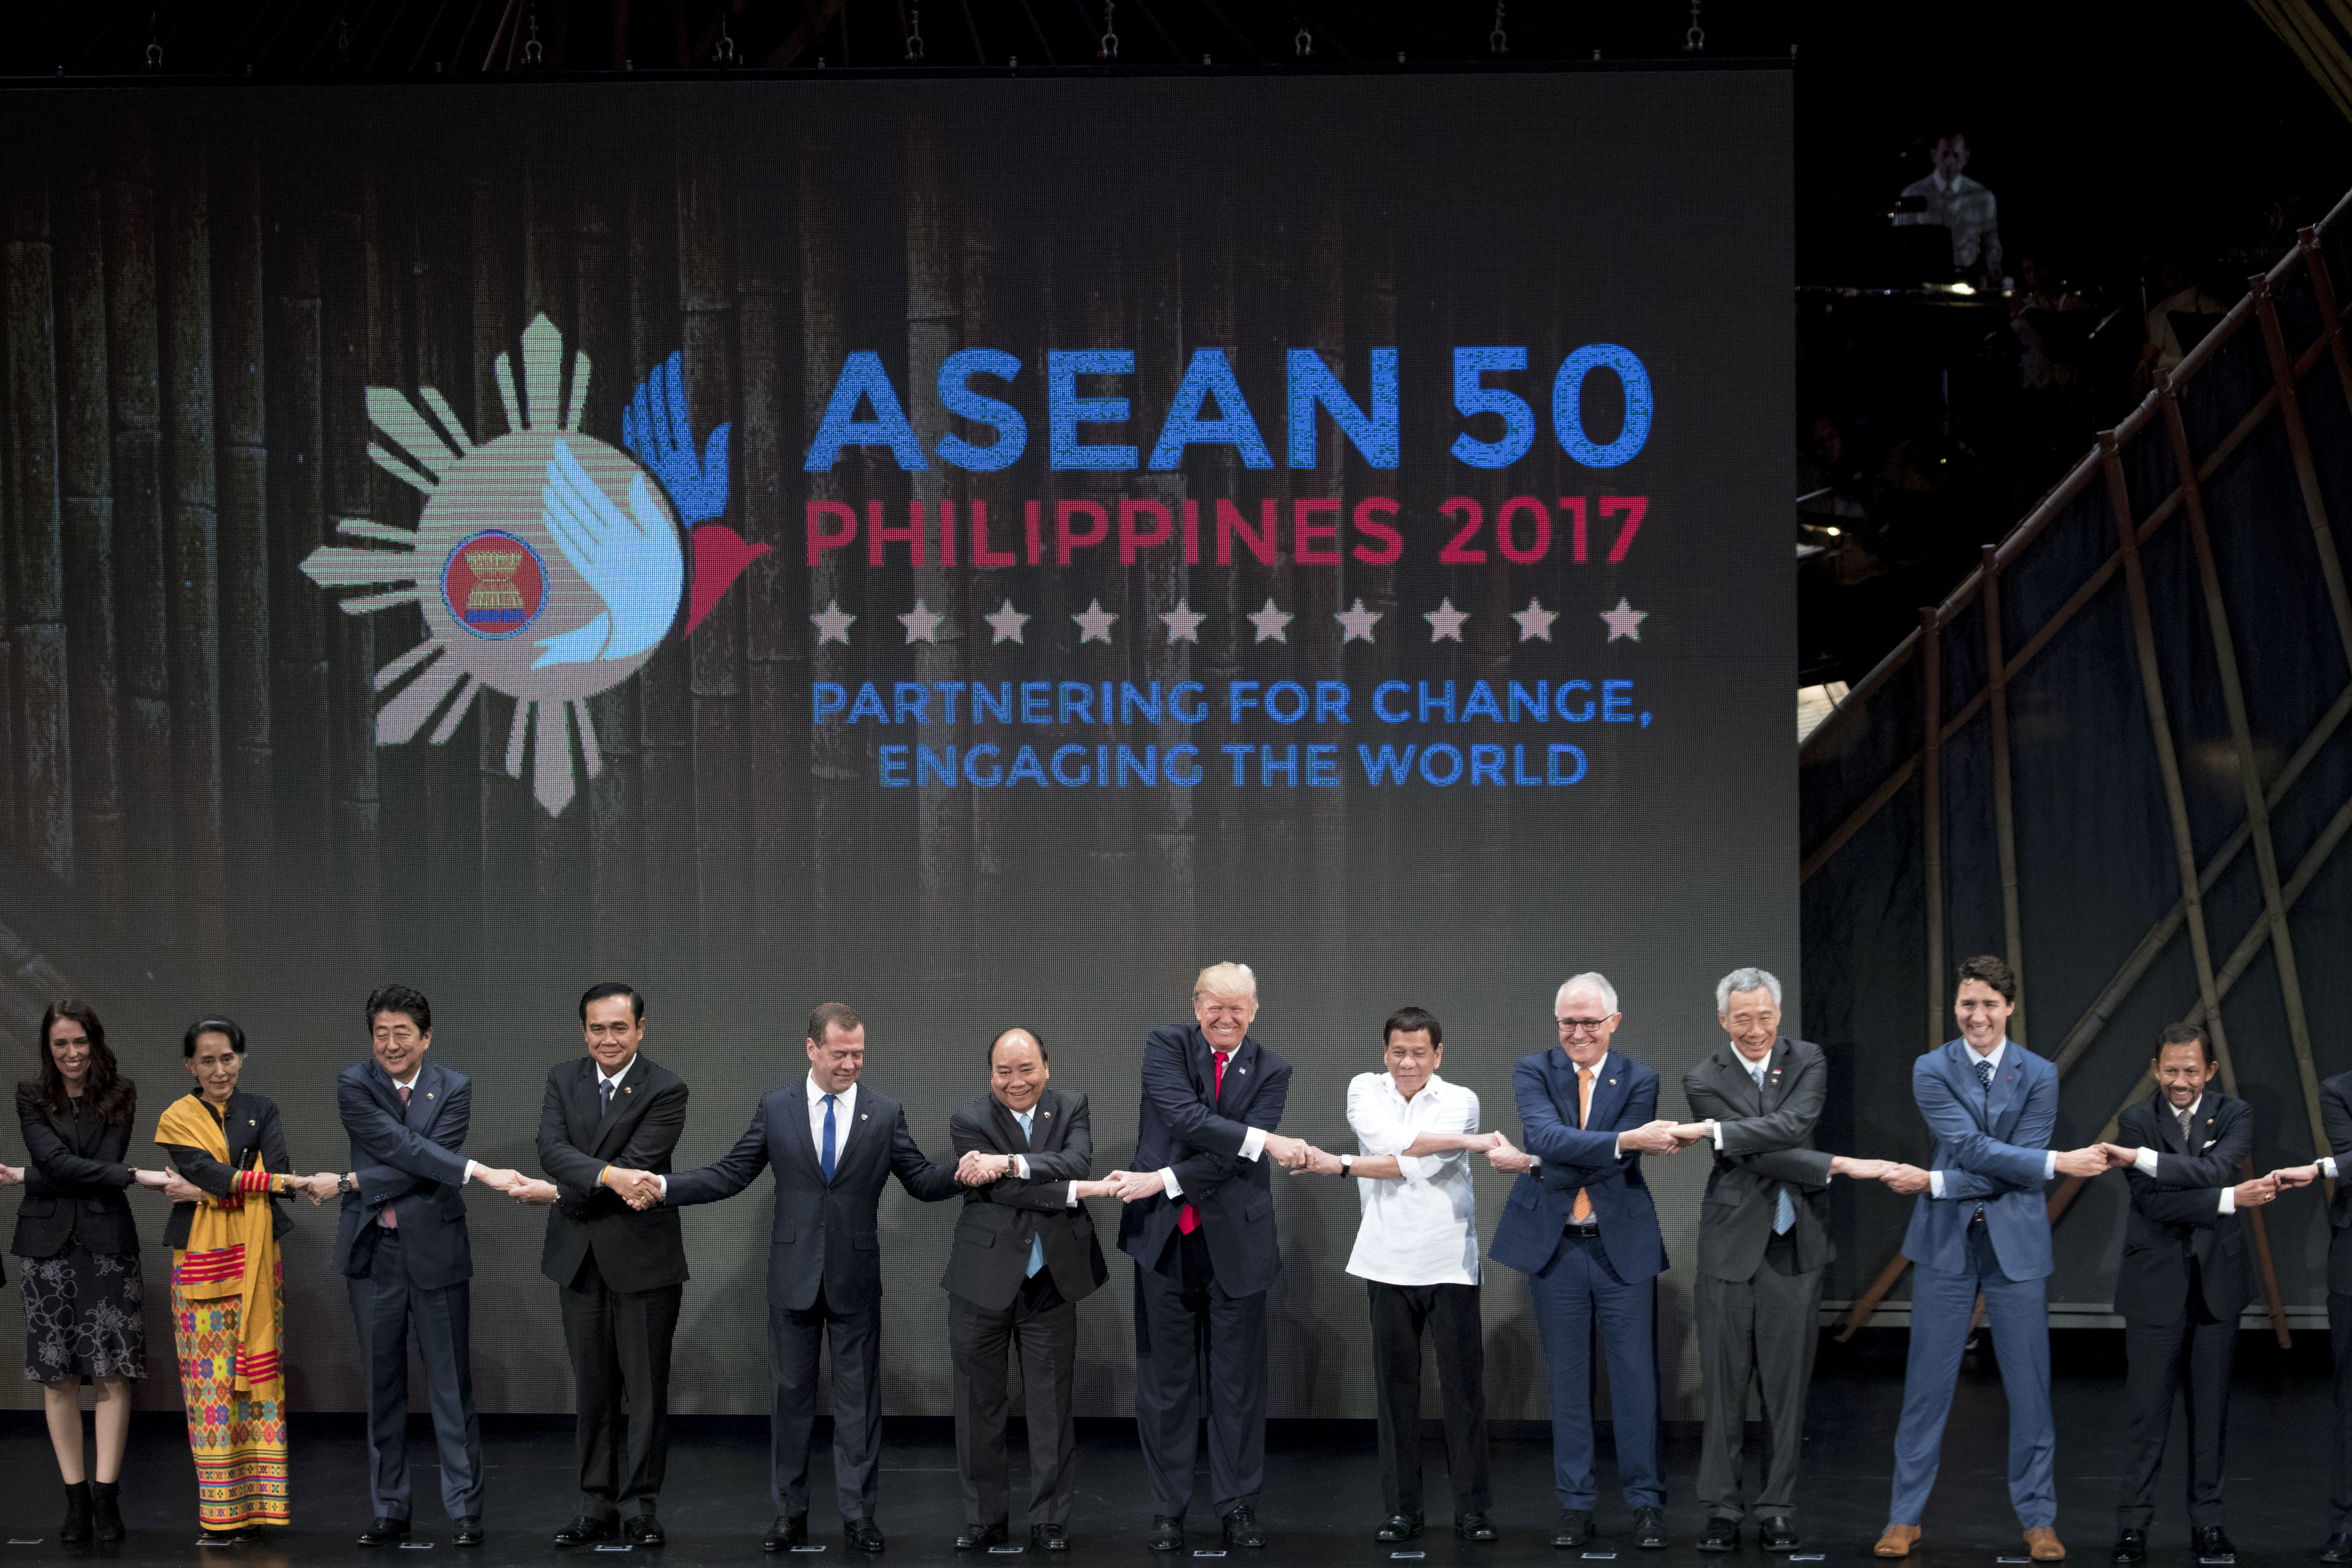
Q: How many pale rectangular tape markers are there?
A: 12